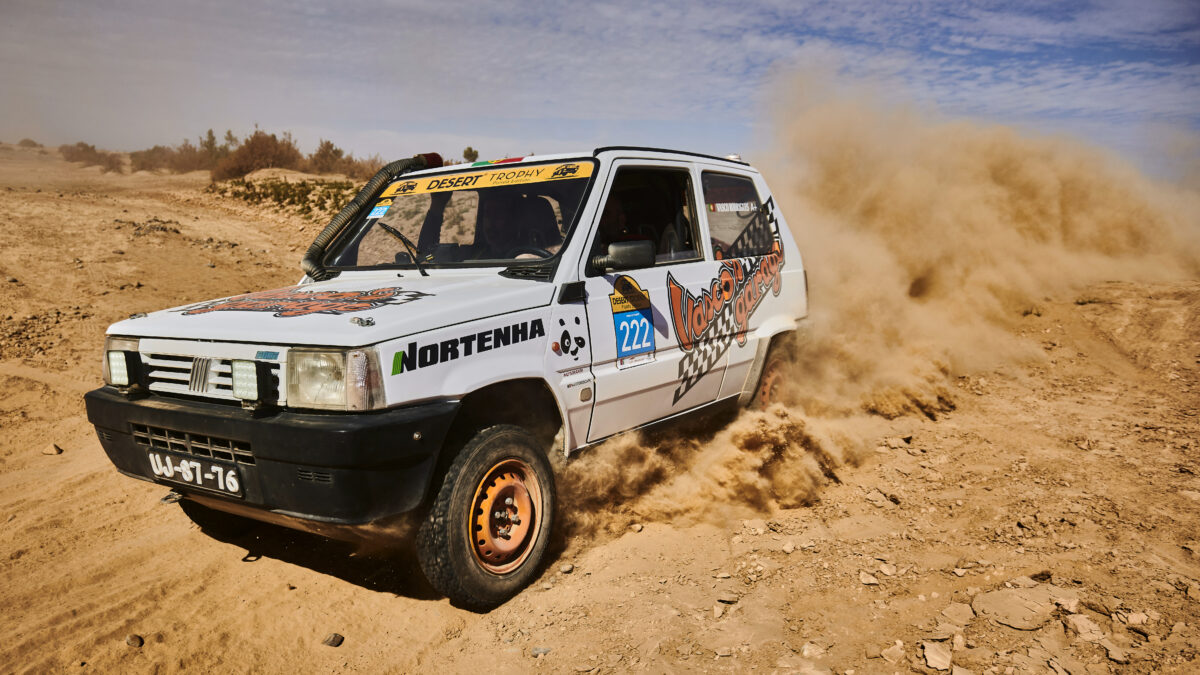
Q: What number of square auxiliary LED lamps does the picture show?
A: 2